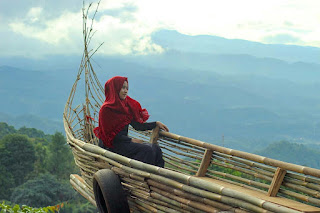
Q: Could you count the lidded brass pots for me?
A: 0